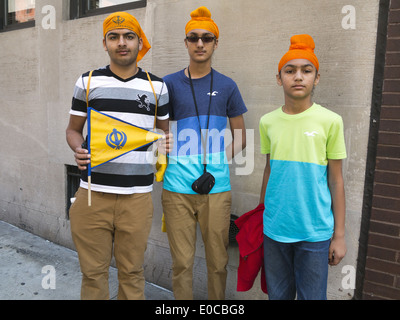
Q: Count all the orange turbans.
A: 3